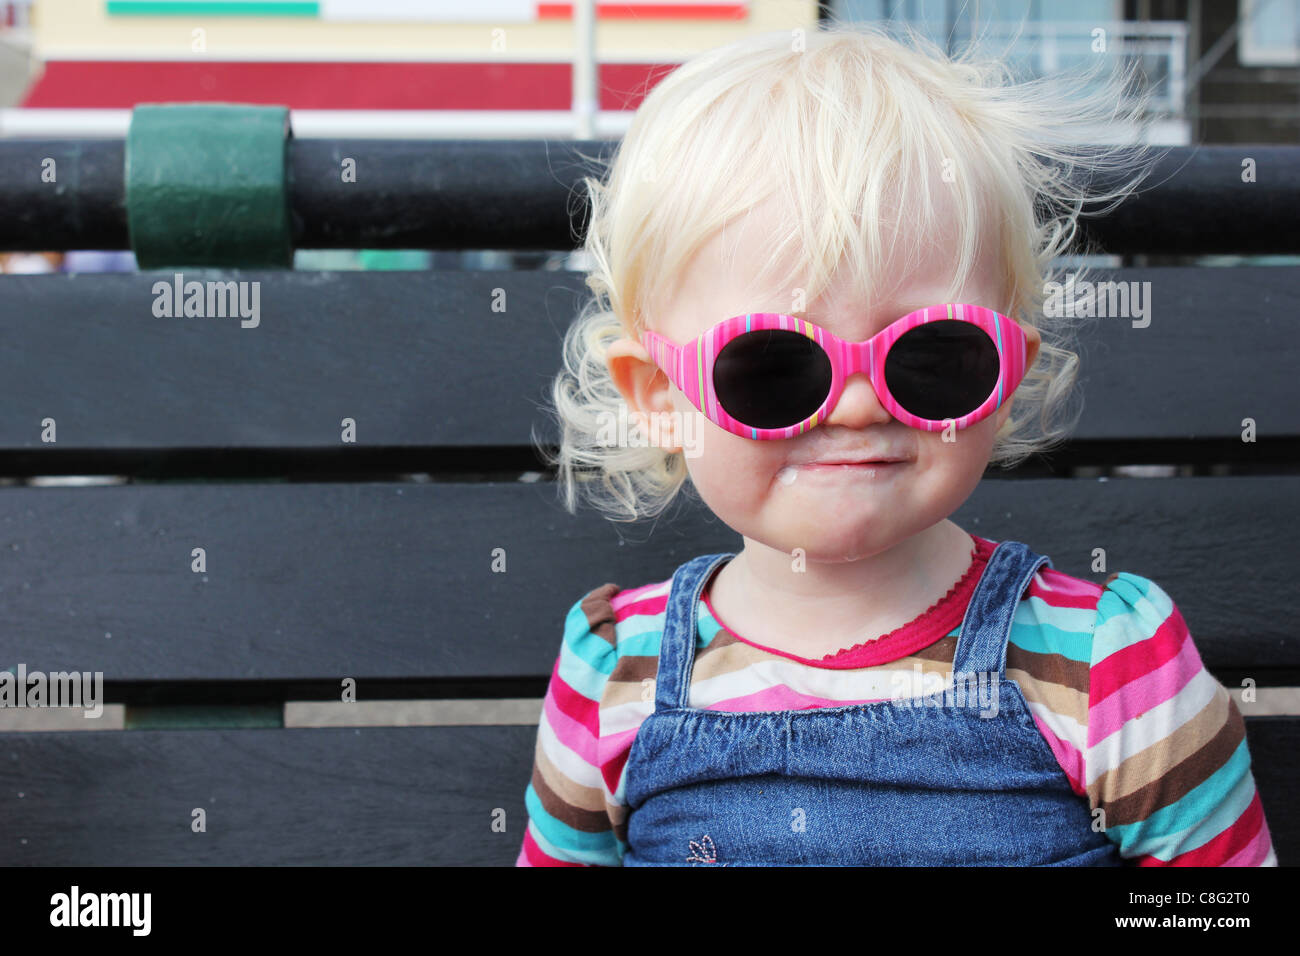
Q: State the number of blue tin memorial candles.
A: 0